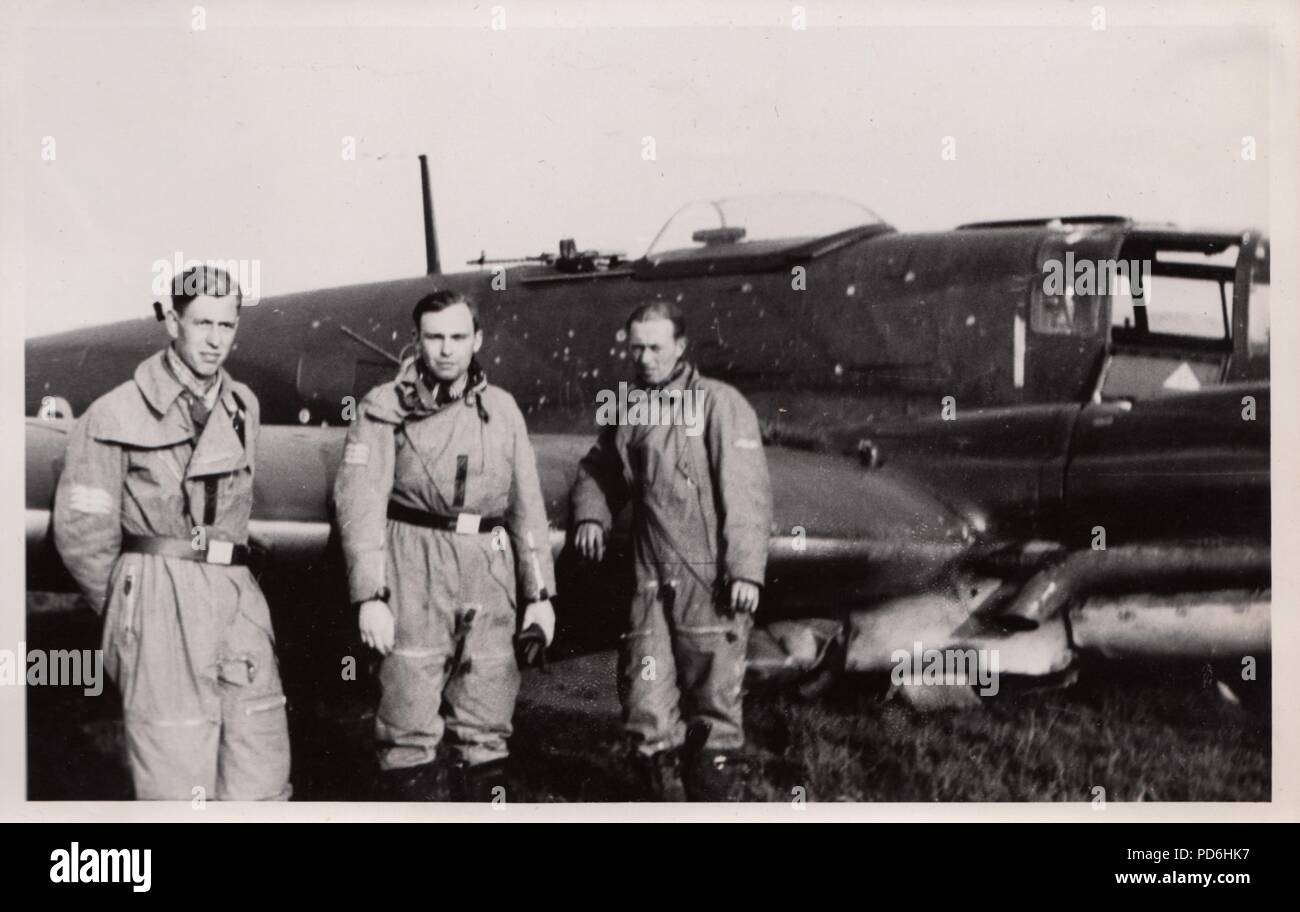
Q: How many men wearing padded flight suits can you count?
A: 3